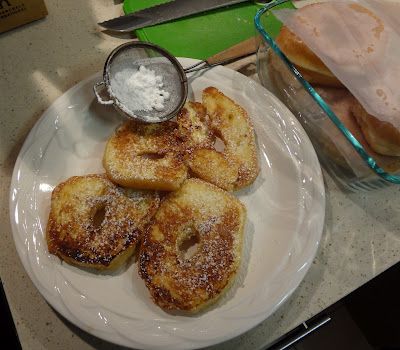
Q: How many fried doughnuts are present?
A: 4